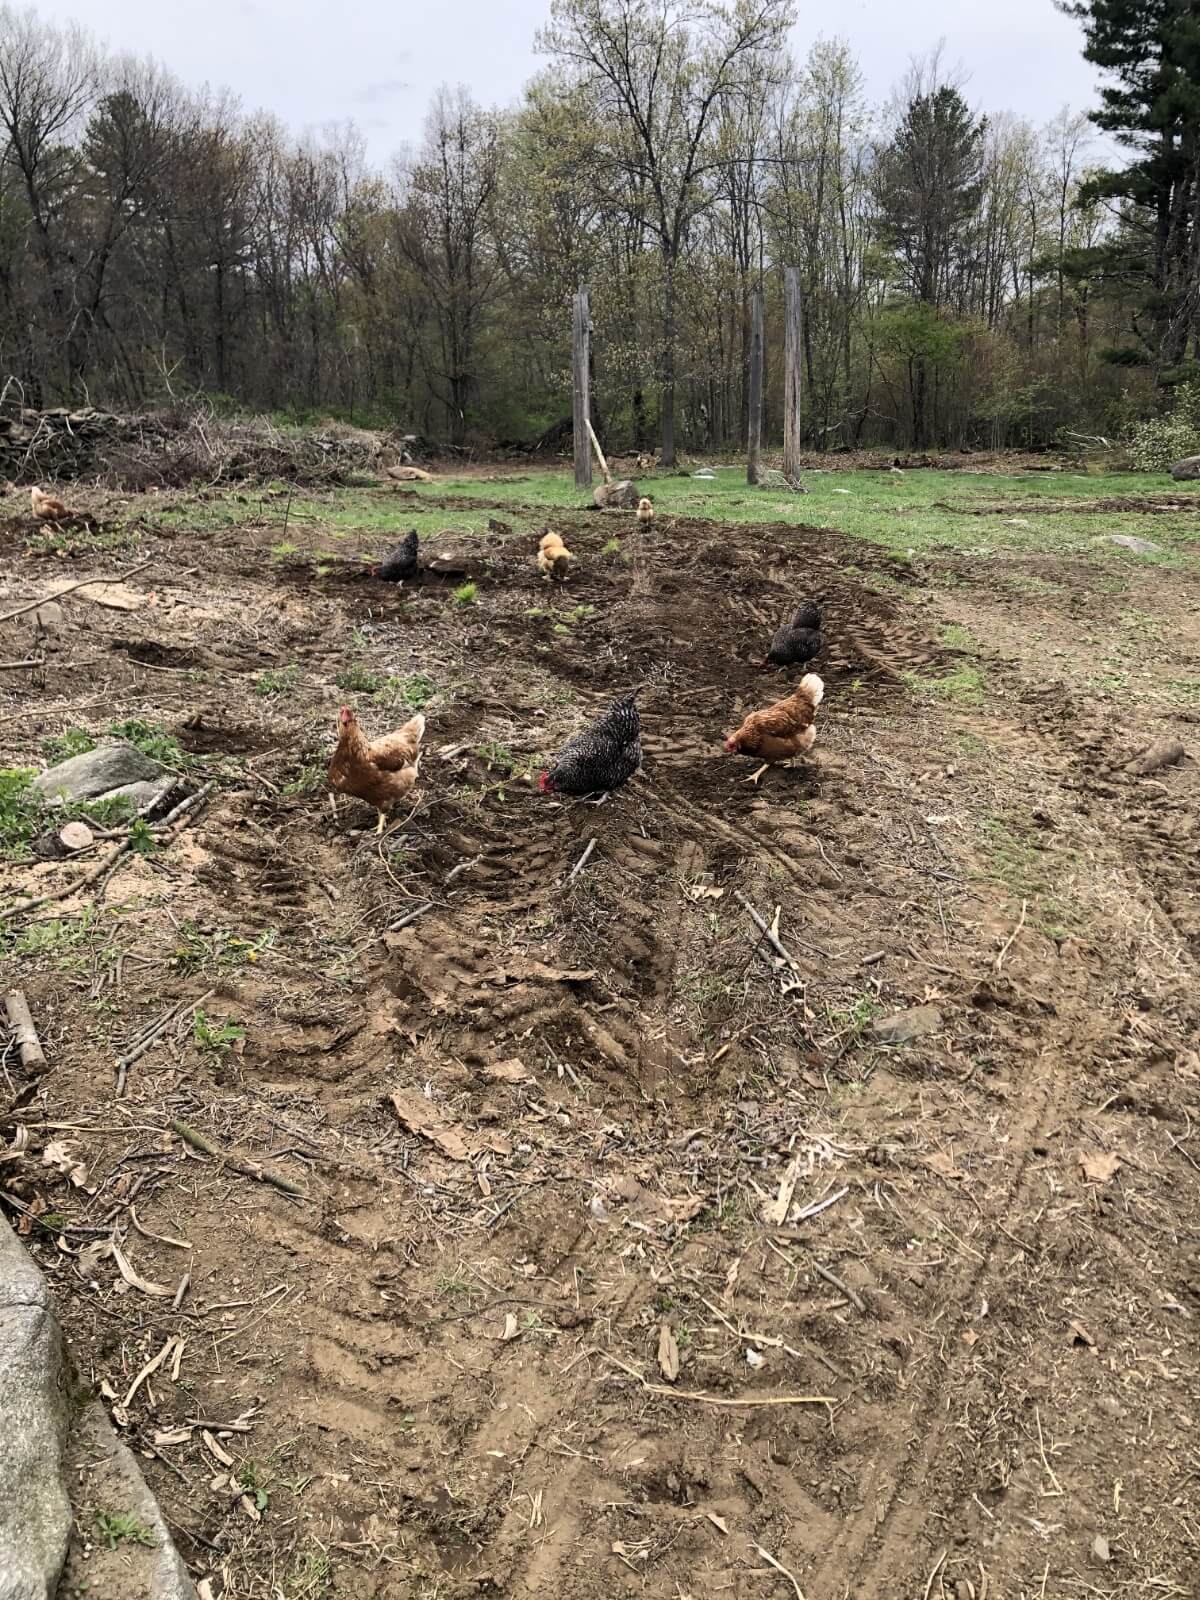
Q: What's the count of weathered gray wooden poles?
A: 3